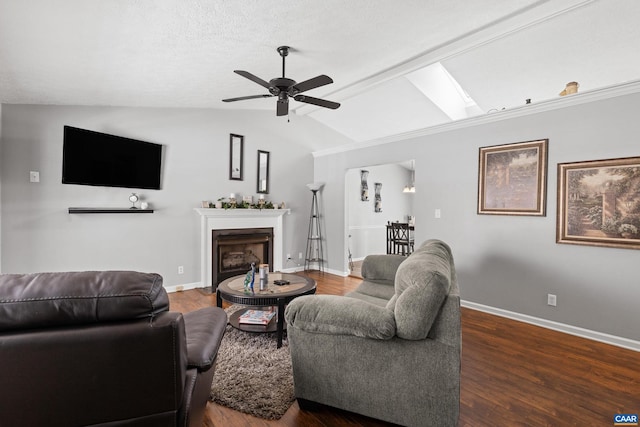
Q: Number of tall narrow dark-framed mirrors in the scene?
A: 2